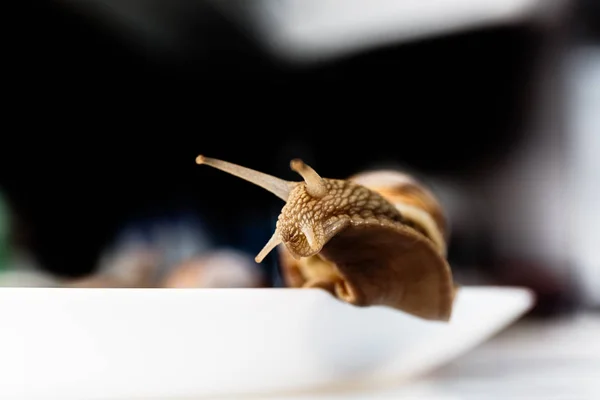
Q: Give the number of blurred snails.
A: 2